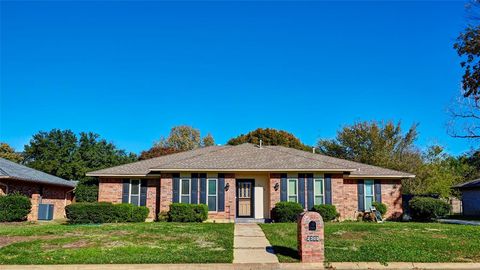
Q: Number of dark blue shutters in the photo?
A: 12